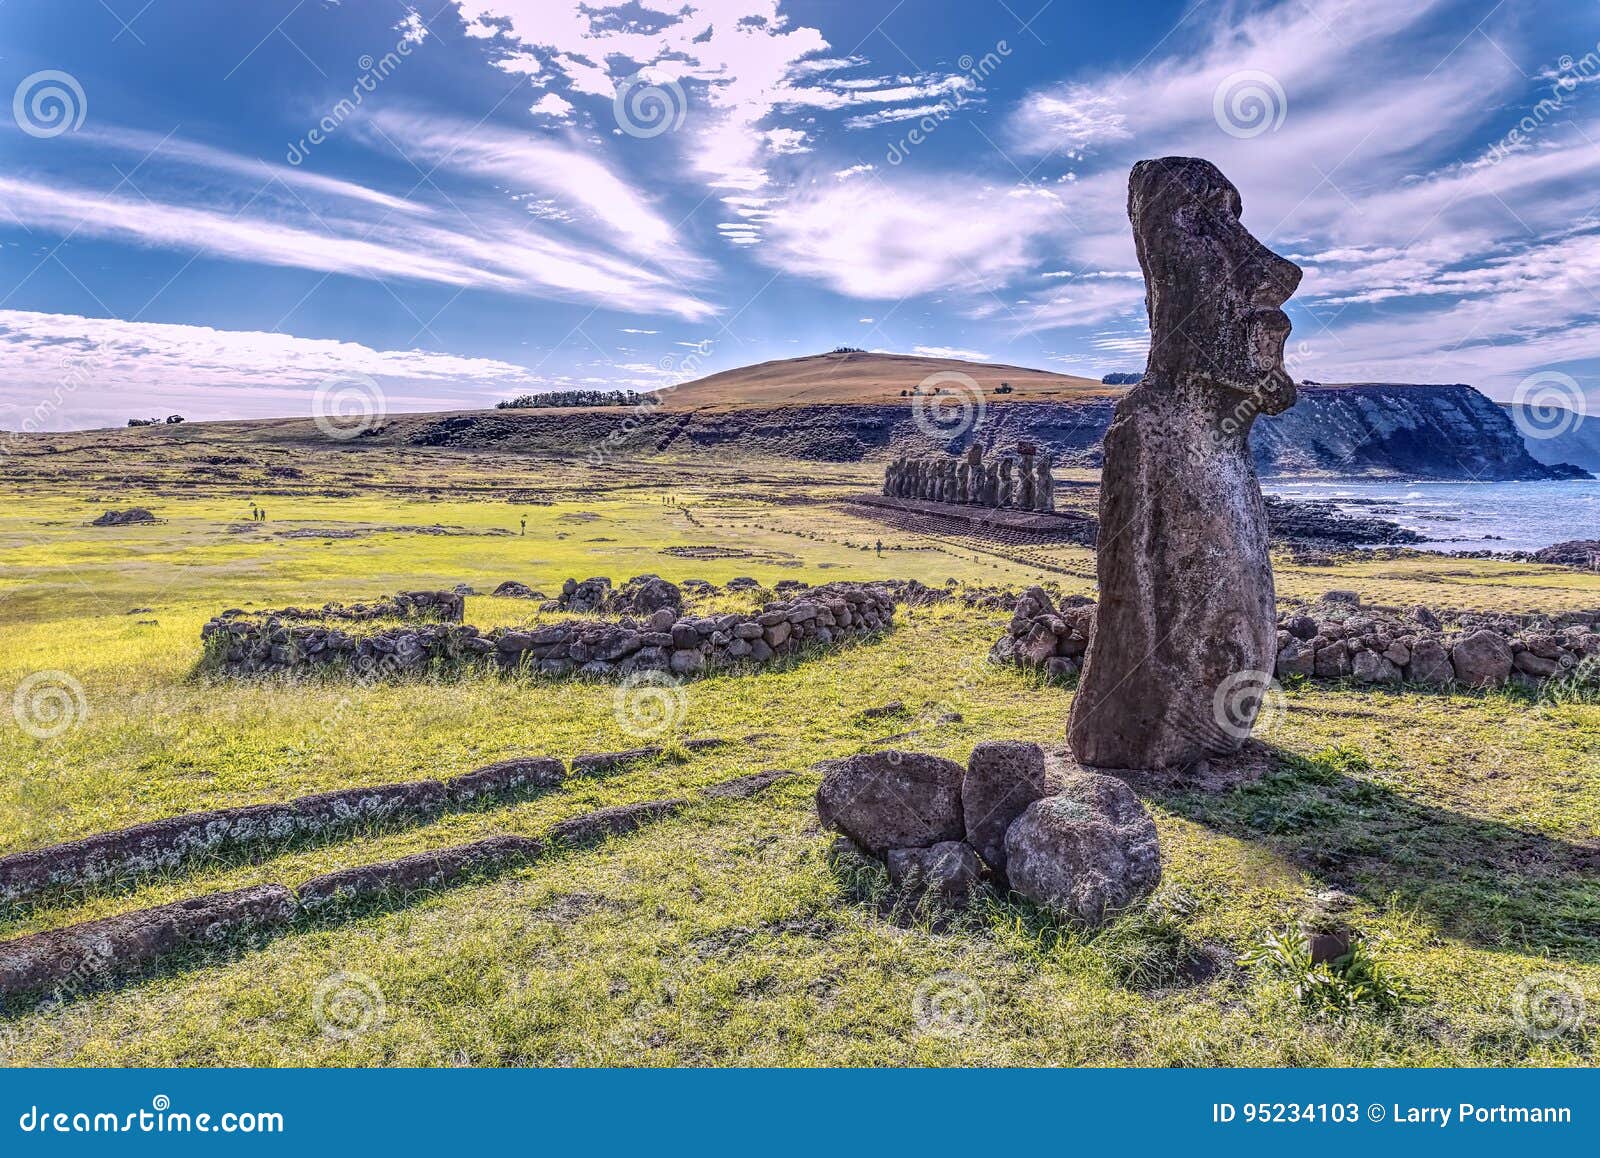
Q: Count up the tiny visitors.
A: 7